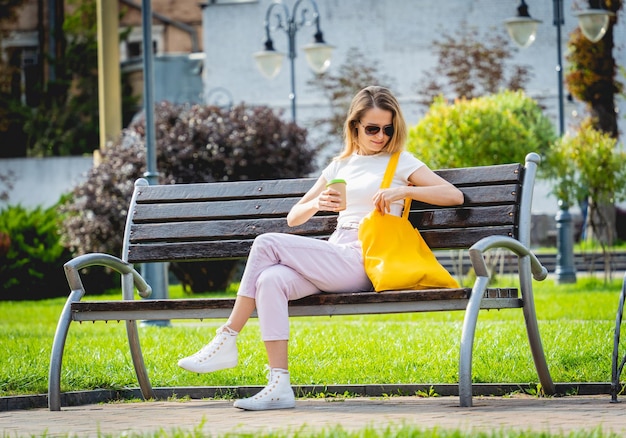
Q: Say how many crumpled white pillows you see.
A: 0